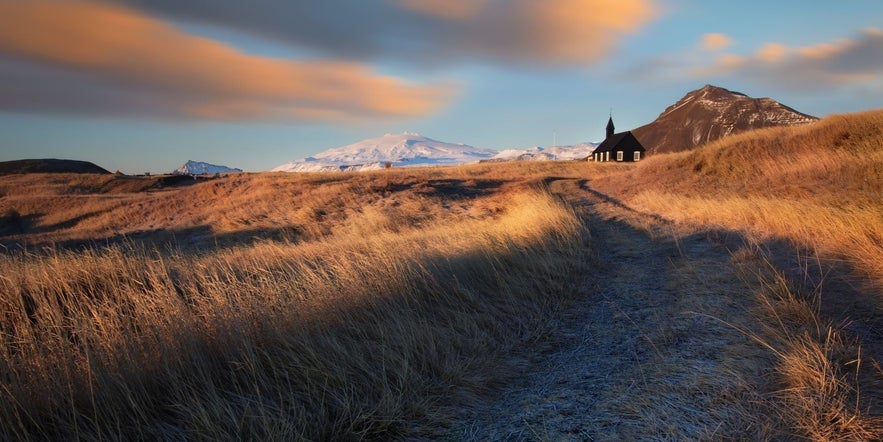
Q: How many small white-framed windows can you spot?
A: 5